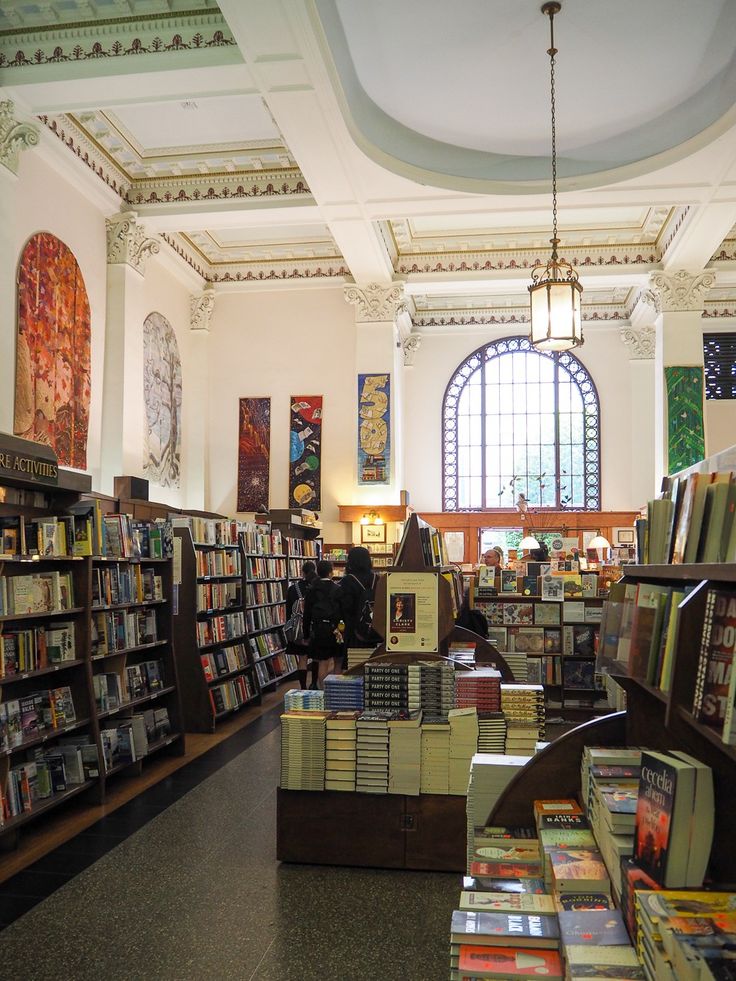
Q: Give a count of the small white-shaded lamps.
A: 2